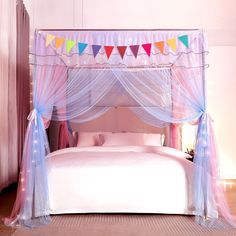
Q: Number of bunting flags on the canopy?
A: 12